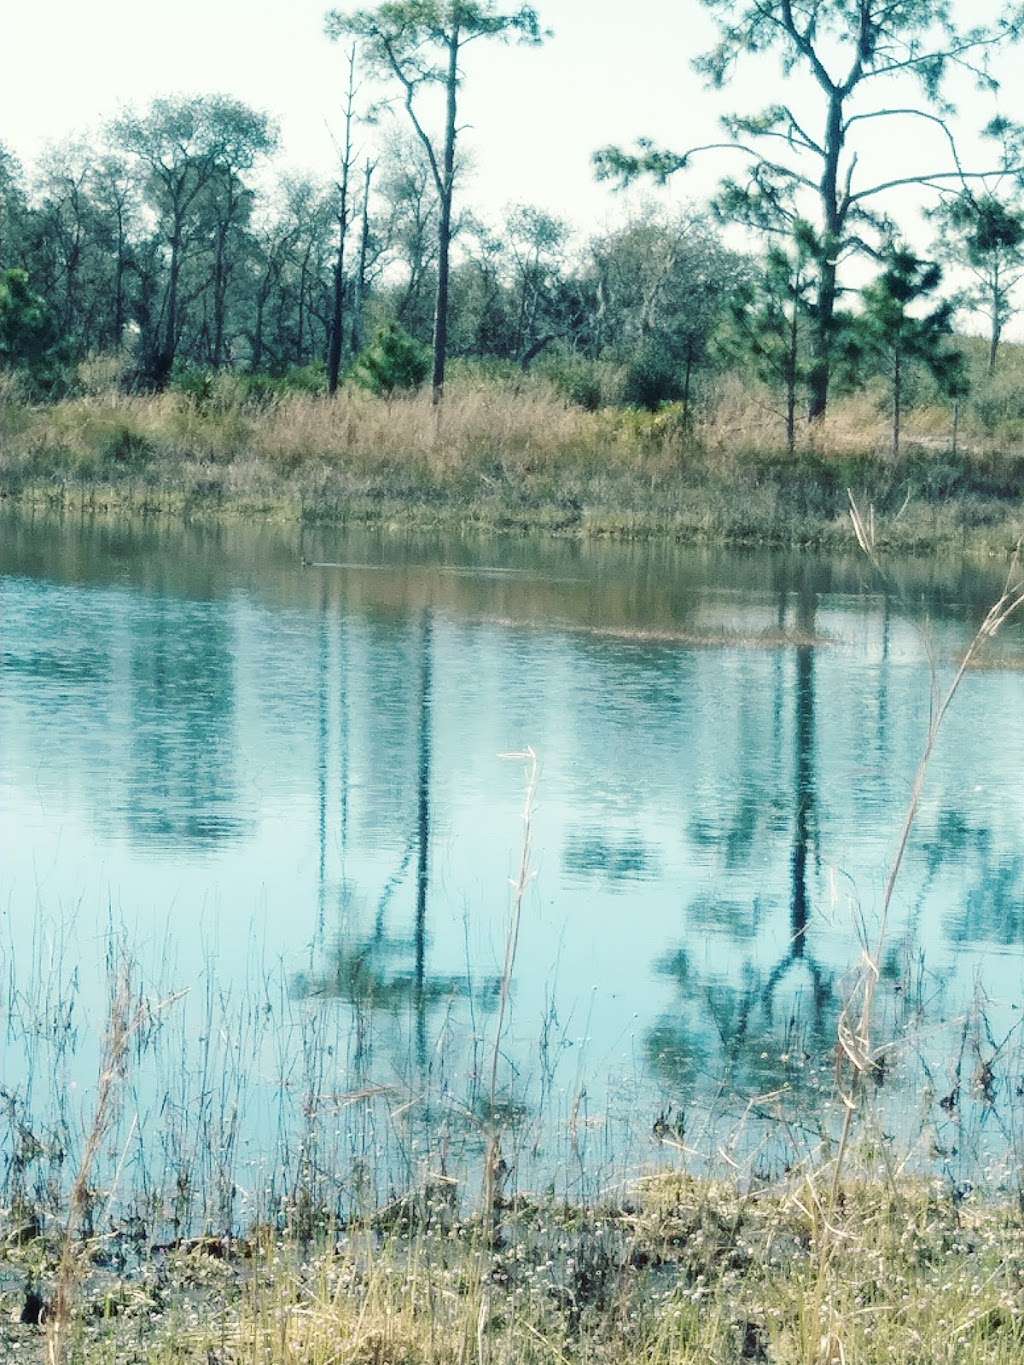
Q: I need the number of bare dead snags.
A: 2